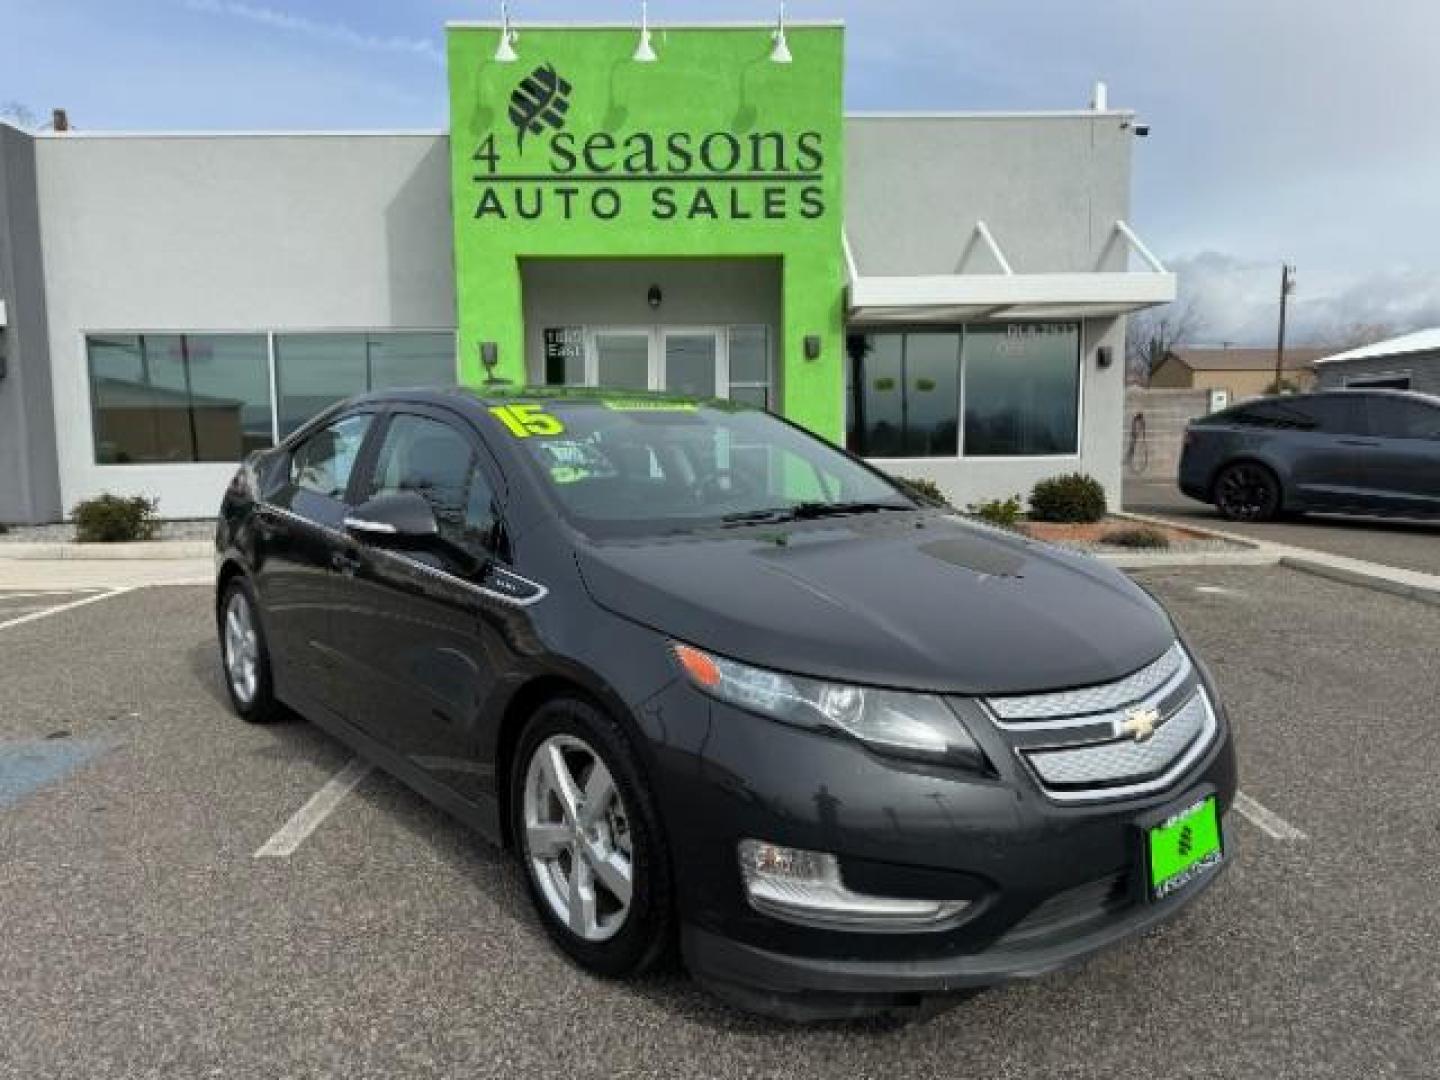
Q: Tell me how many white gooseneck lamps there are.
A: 3